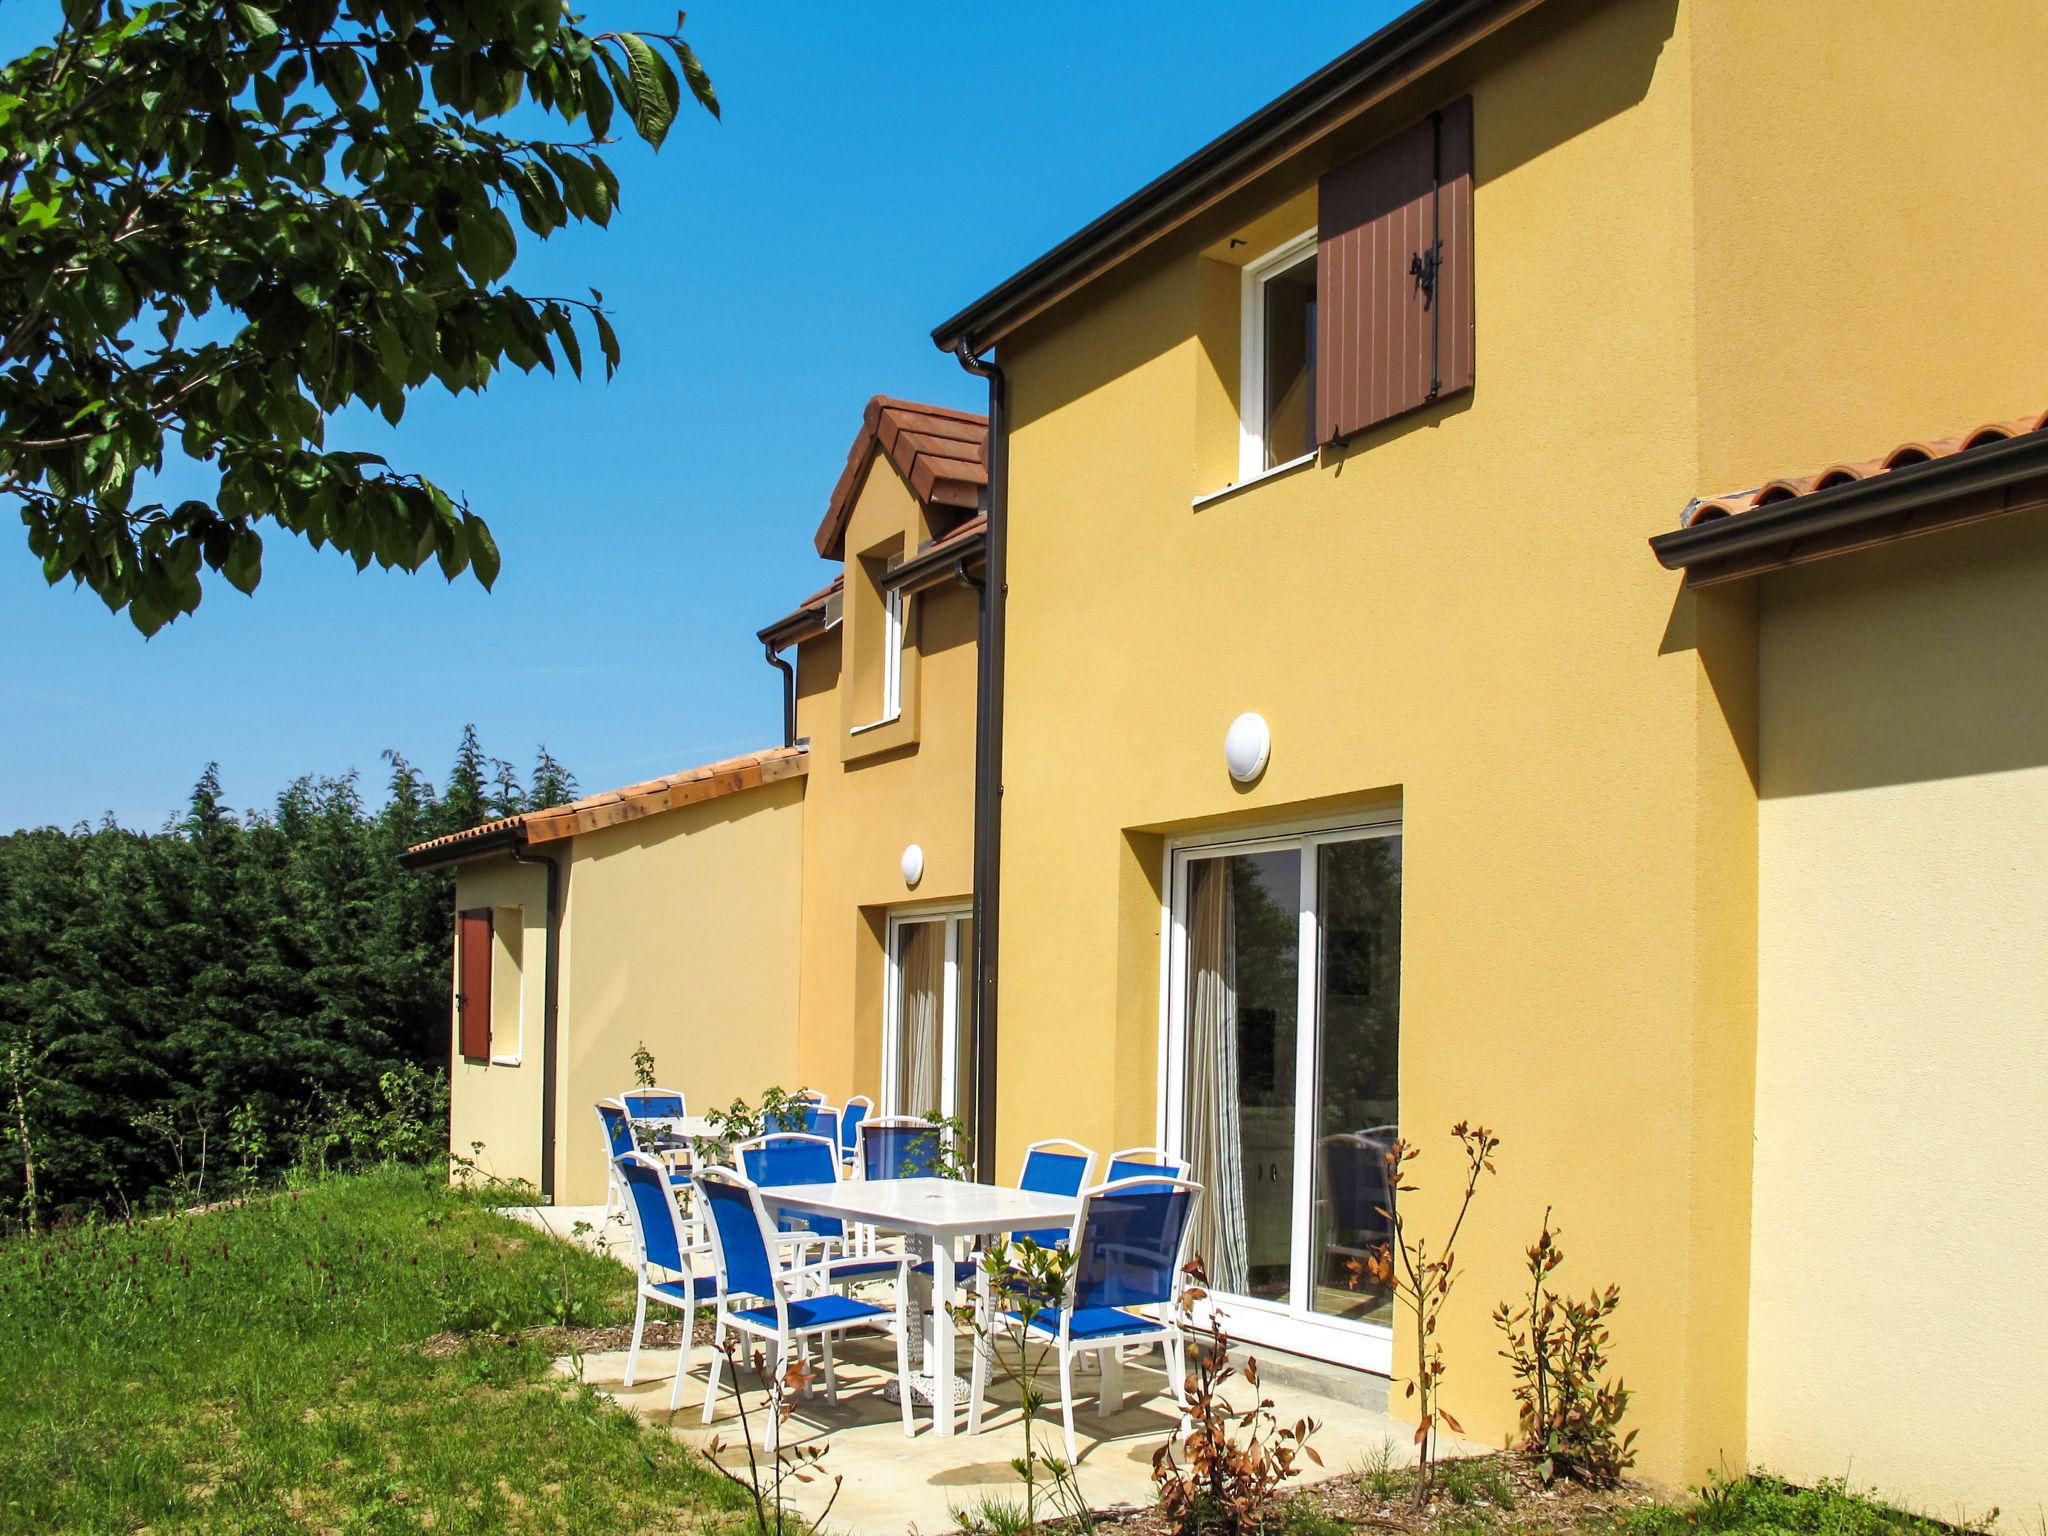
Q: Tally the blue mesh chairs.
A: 12